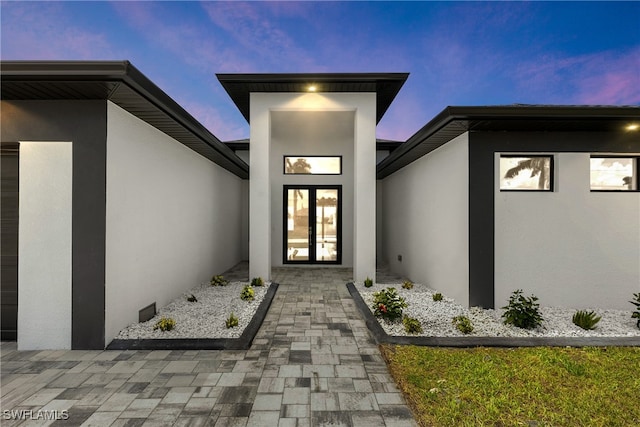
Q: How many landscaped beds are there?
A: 2